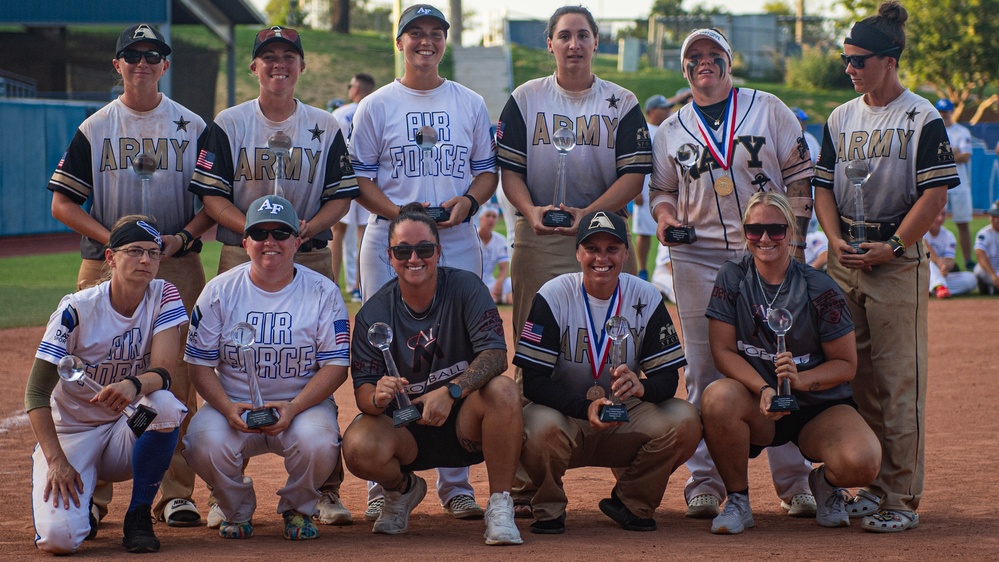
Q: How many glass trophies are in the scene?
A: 11